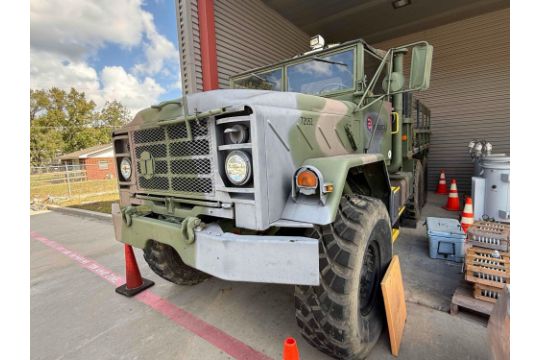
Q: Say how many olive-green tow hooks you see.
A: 2